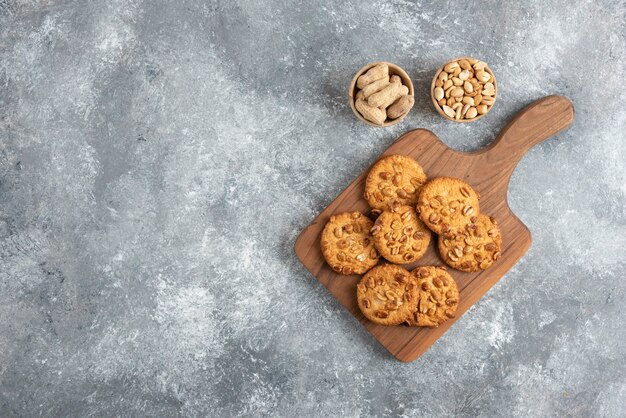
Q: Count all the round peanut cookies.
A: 7